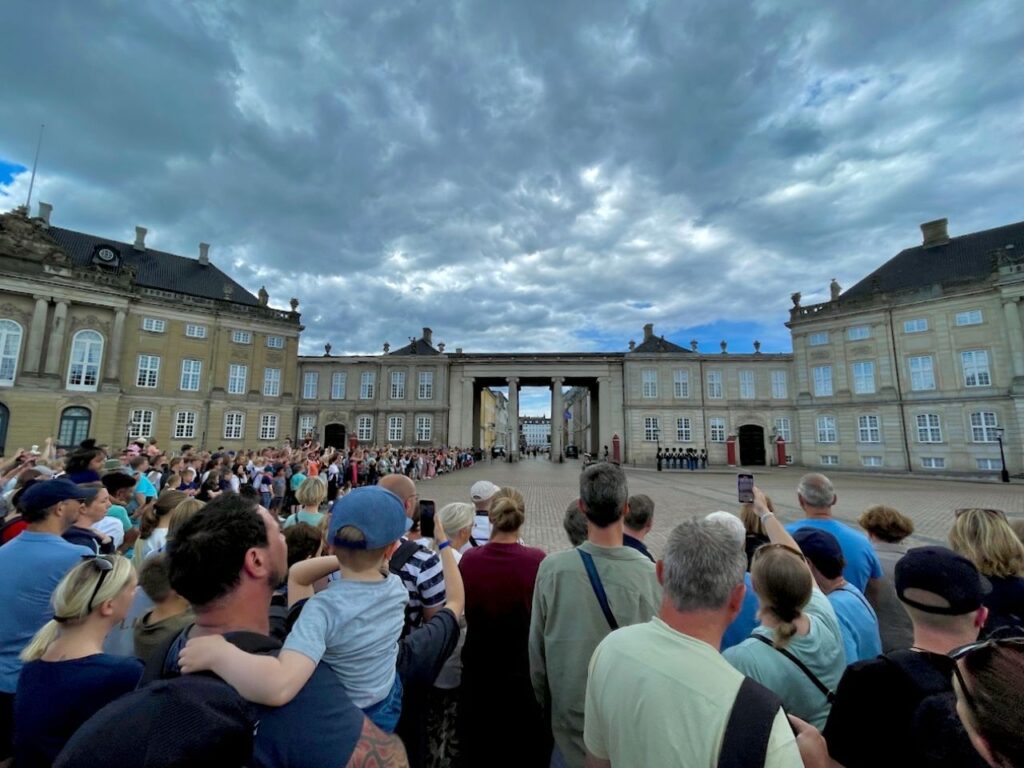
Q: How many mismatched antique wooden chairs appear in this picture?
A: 0